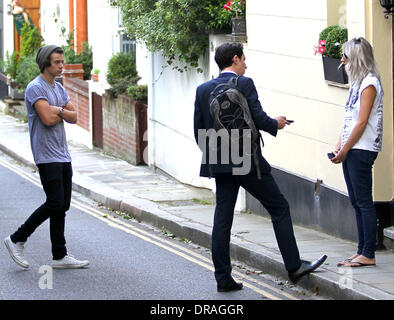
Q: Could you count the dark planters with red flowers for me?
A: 2